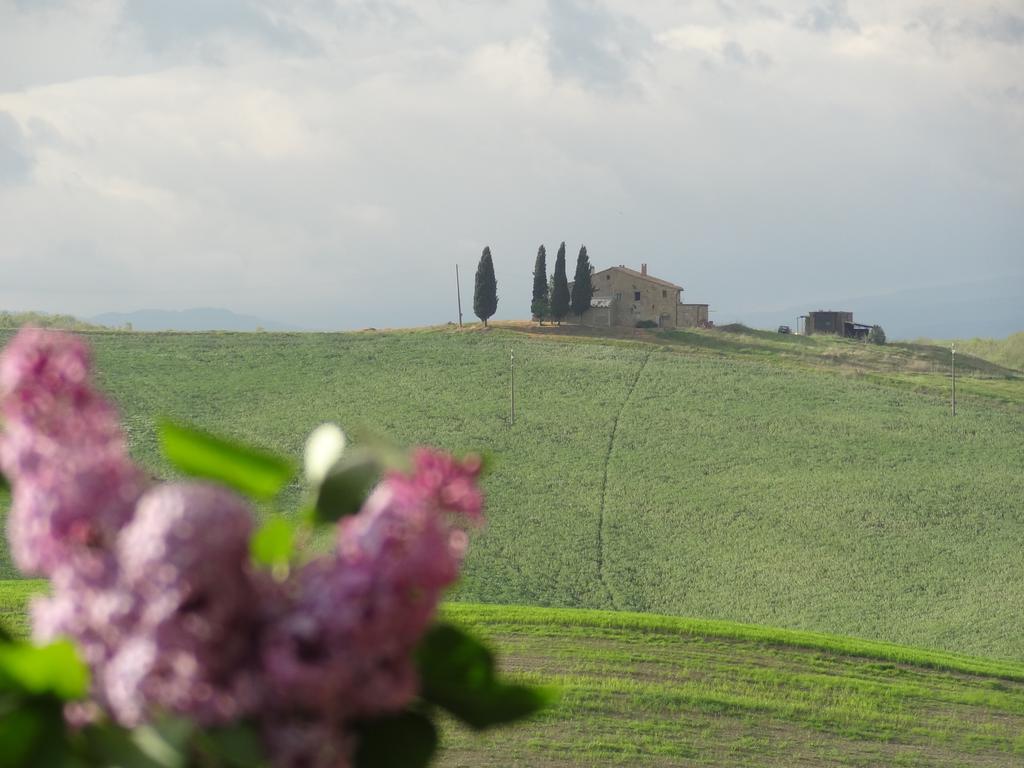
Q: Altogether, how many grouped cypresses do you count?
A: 3